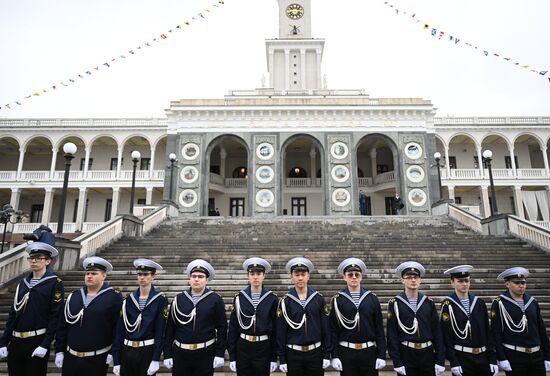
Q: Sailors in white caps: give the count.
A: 10